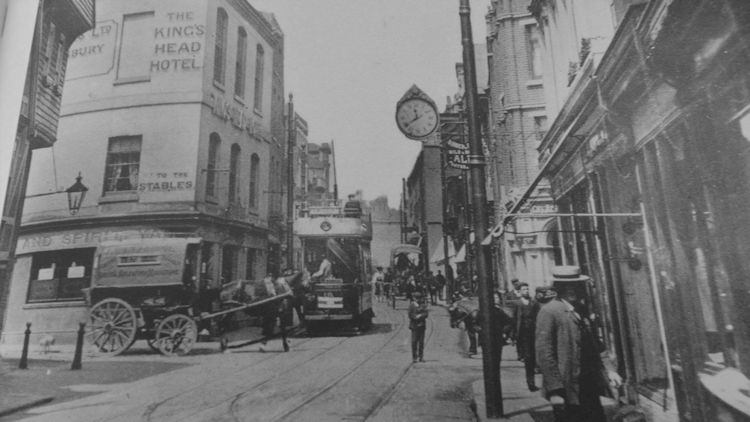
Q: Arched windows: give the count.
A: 6